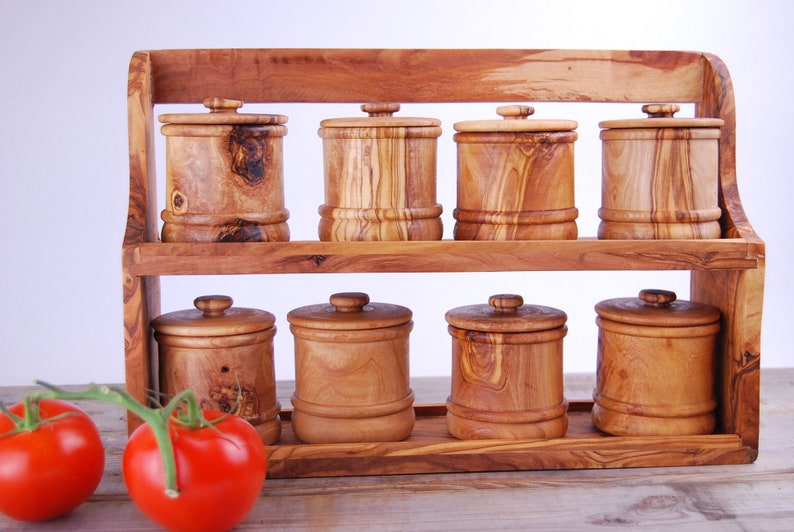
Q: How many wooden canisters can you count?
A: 8